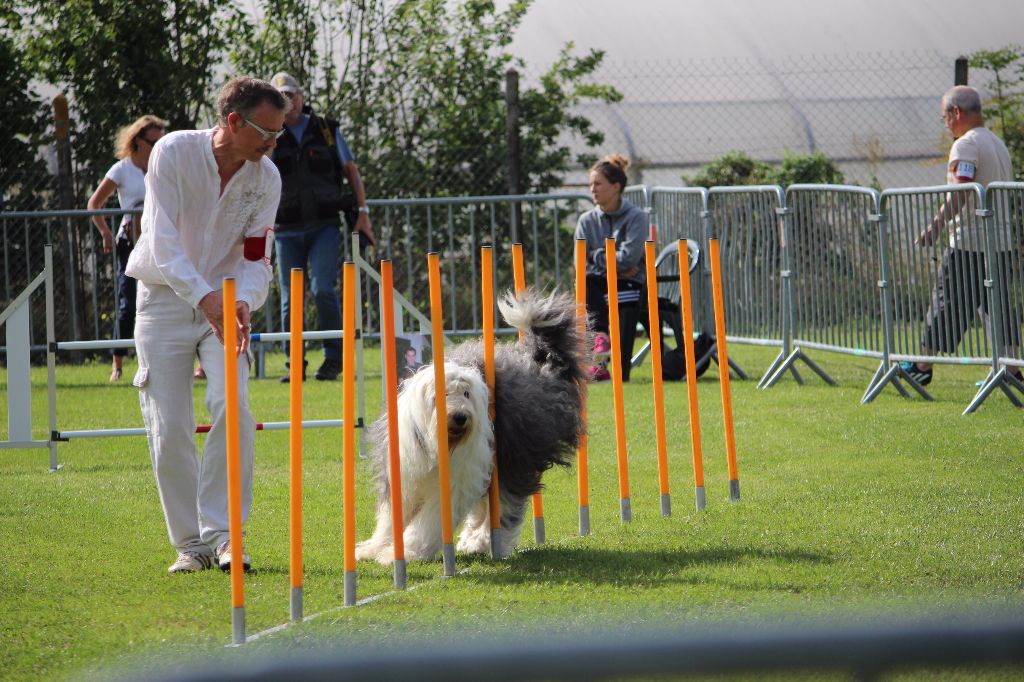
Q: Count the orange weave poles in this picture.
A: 12